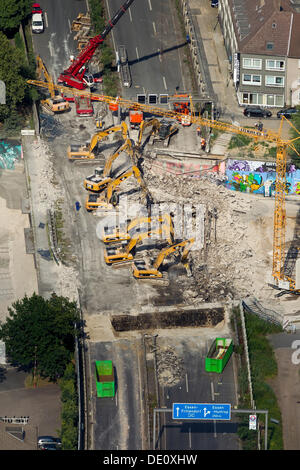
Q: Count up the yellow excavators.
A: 8